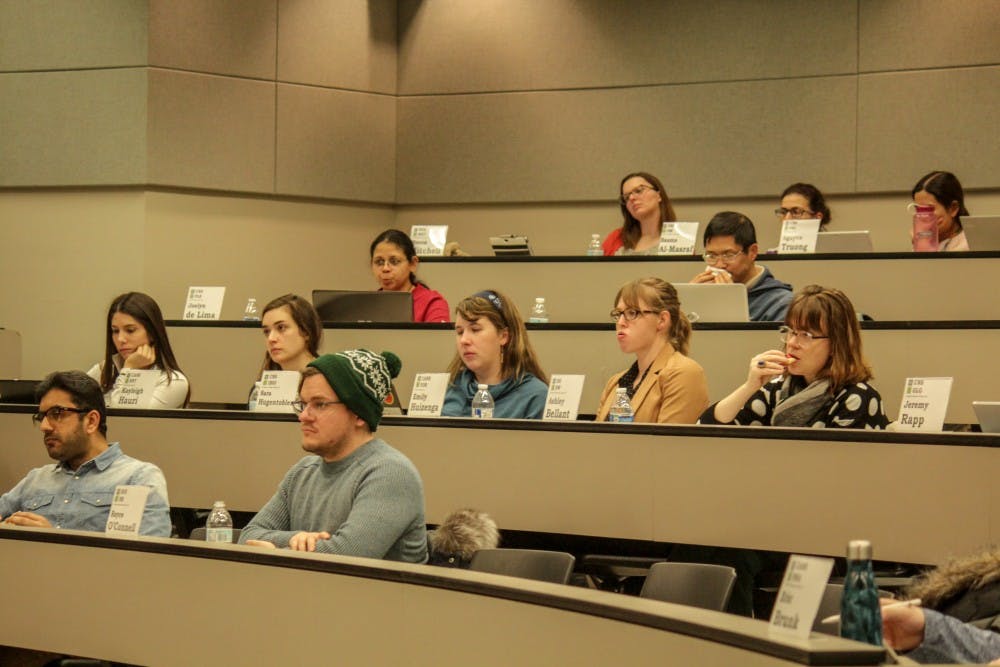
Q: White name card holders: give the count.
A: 11